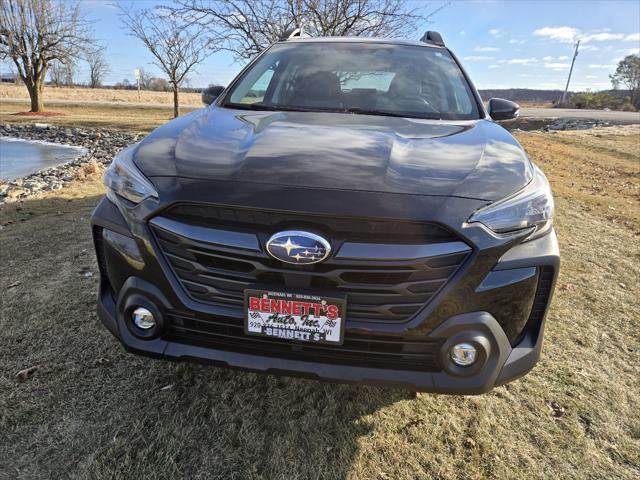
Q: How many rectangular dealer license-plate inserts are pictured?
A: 1